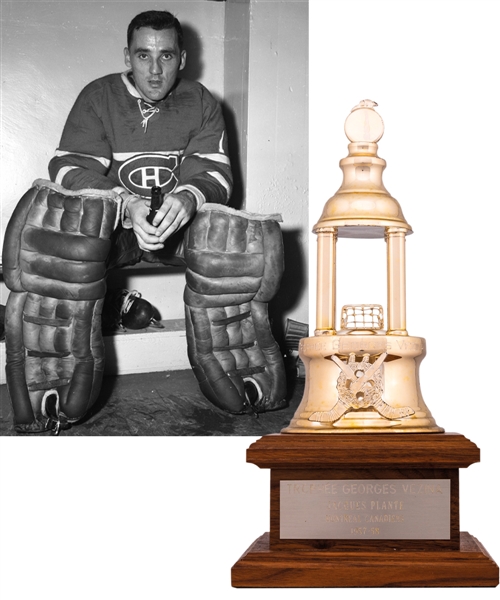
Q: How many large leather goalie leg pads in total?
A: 2